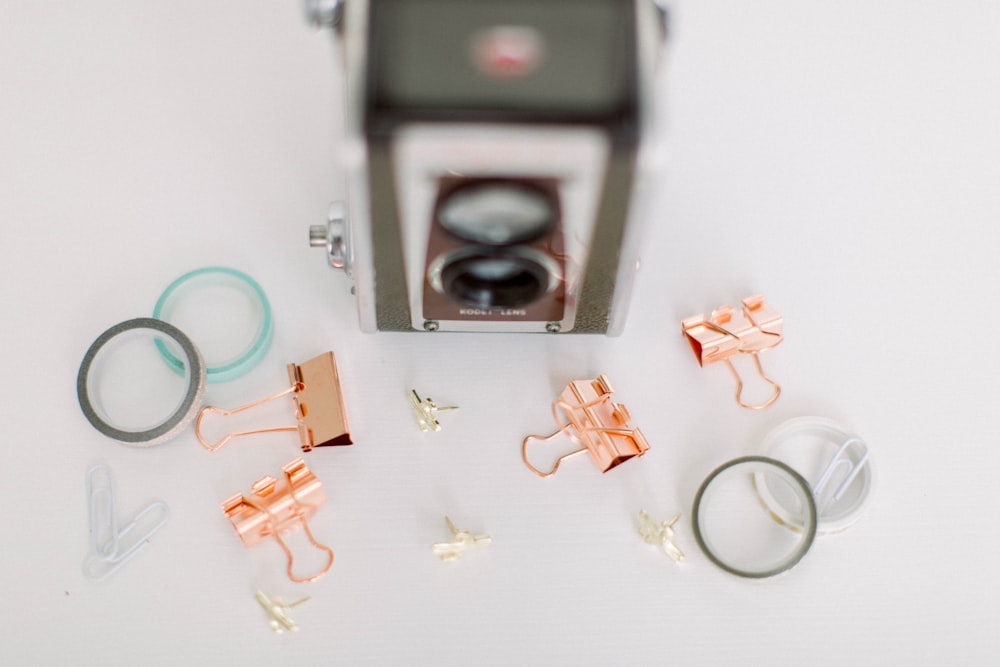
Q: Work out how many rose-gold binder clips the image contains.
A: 4